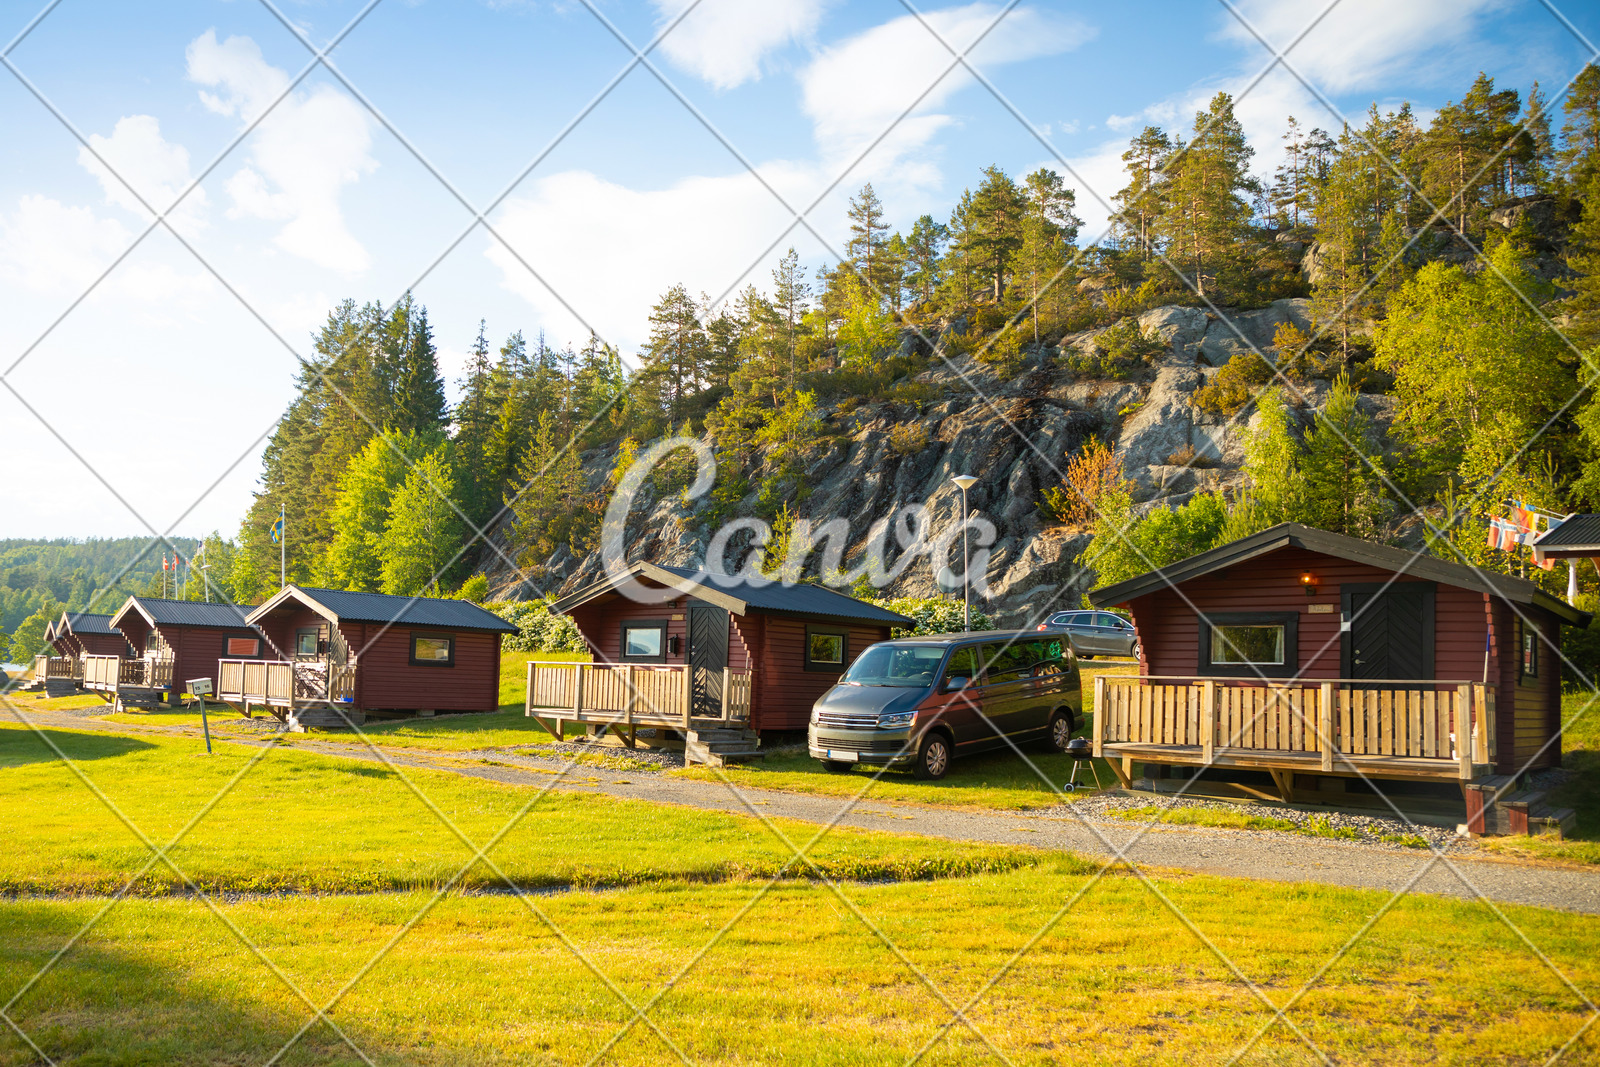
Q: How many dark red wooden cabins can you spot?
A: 6